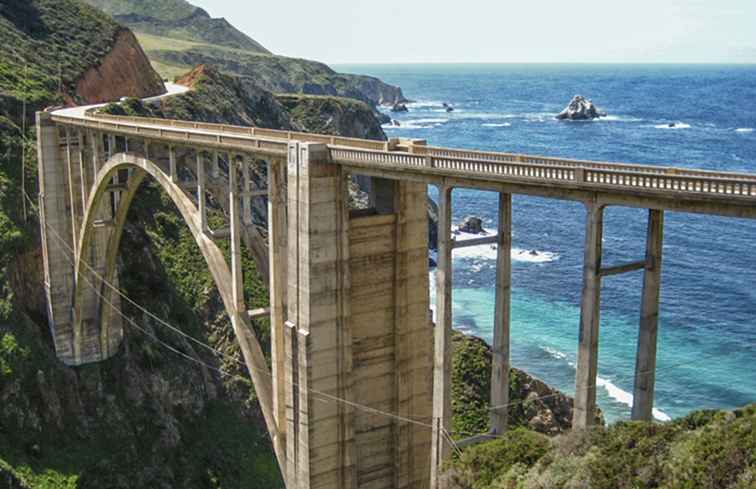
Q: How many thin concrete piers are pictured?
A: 4